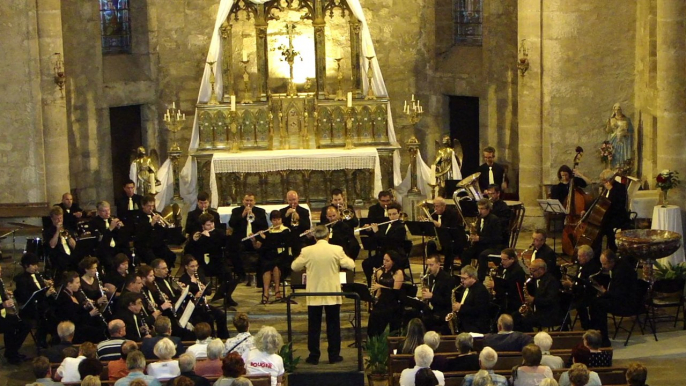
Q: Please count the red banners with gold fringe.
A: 0